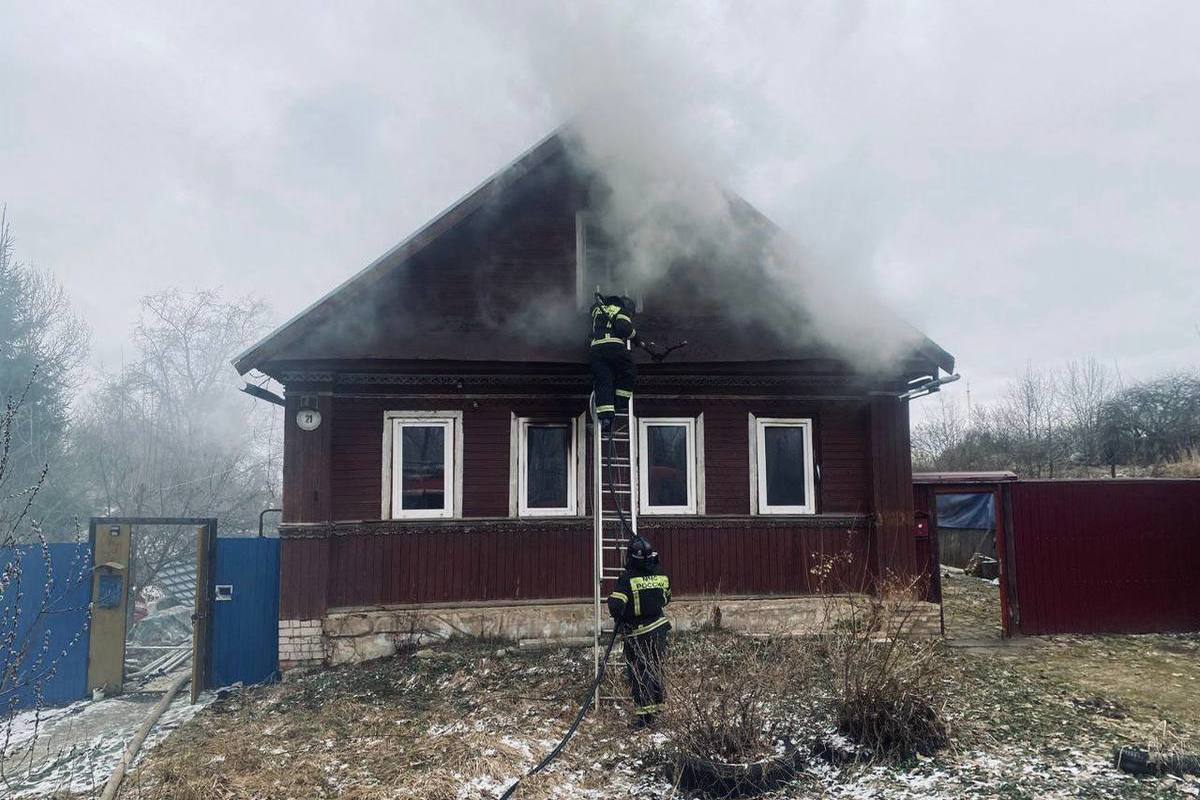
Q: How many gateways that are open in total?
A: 2